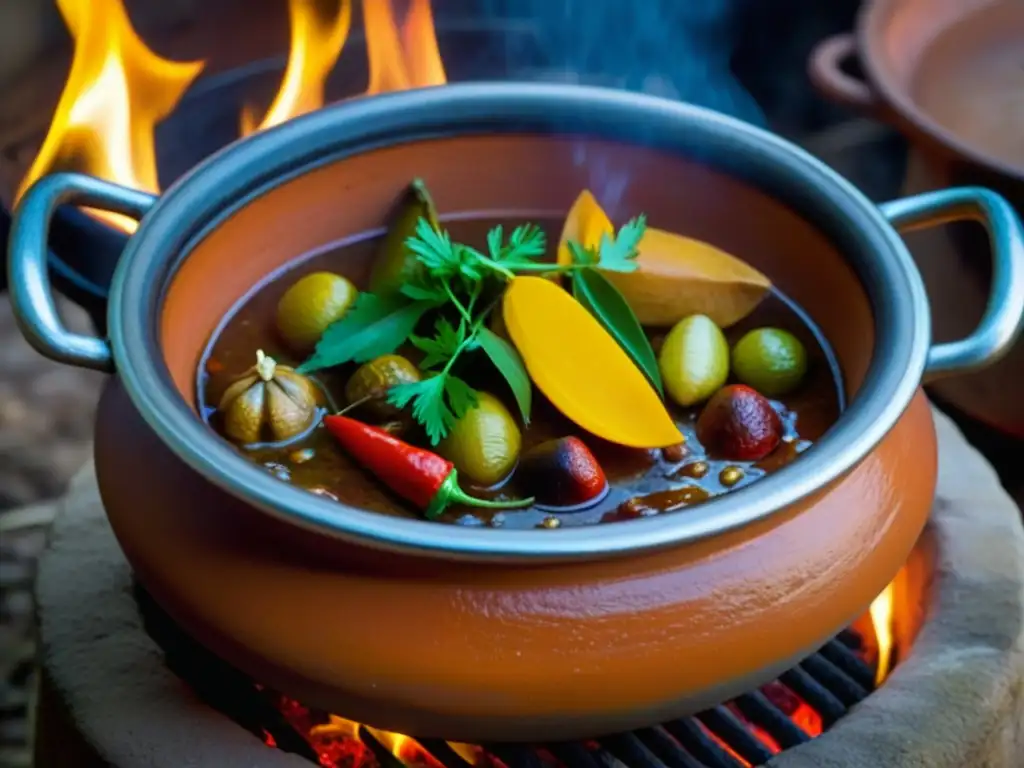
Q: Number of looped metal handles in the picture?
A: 2